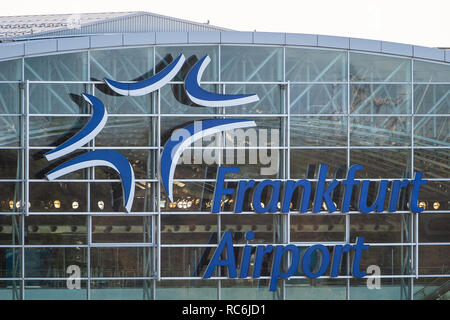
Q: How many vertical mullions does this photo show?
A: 7